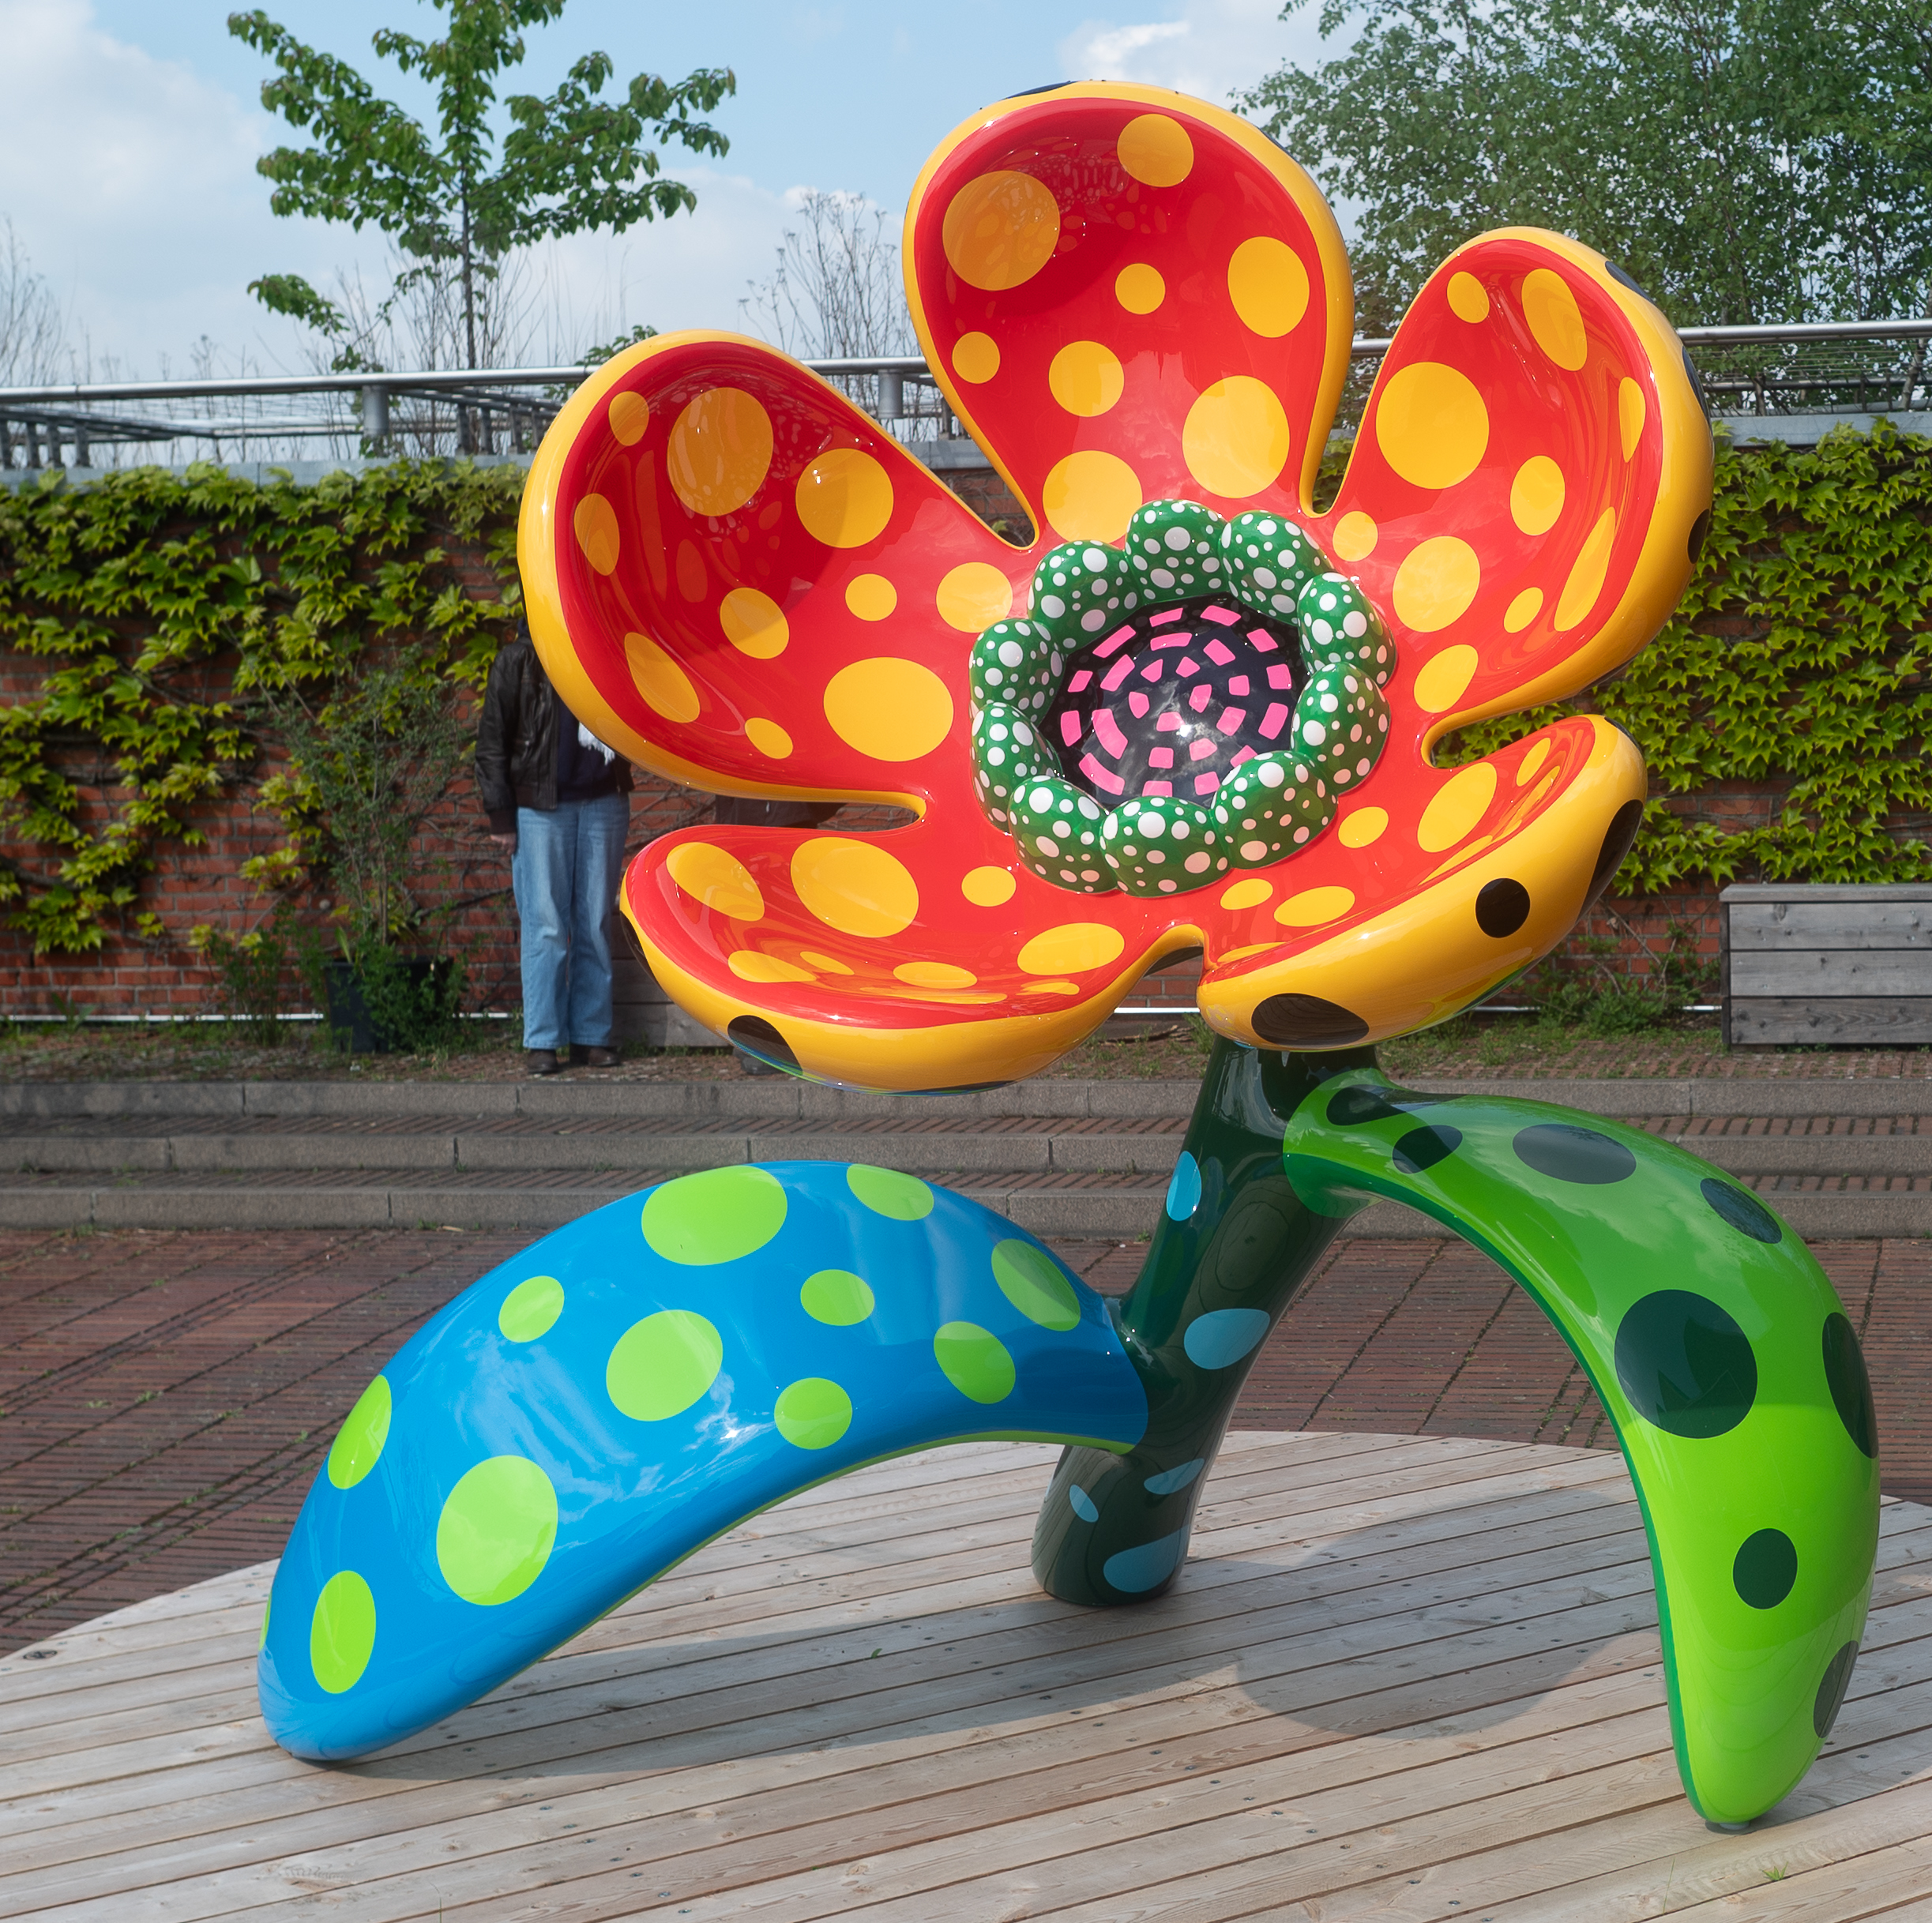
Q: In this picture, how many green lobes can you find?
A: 10